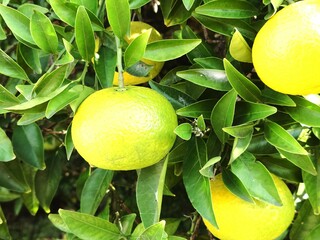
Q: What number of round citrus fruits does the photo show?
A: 4